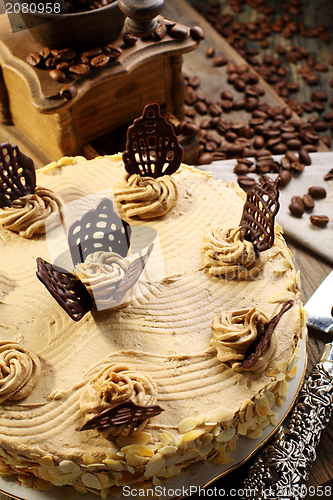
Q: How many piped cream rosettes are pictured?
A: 7